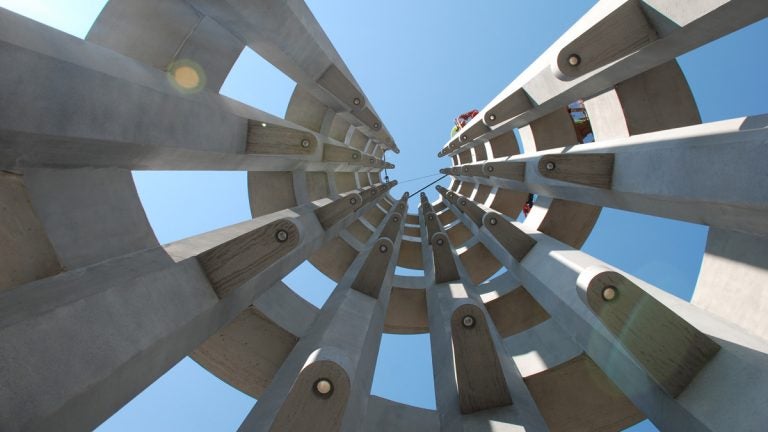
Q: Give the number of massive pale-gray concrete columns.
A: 8